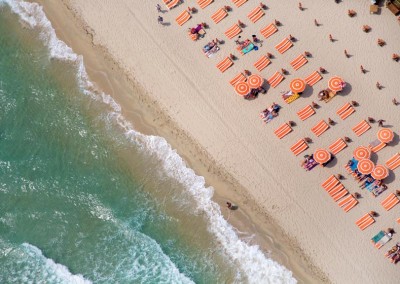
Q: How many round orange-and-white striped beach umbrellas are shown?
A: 9